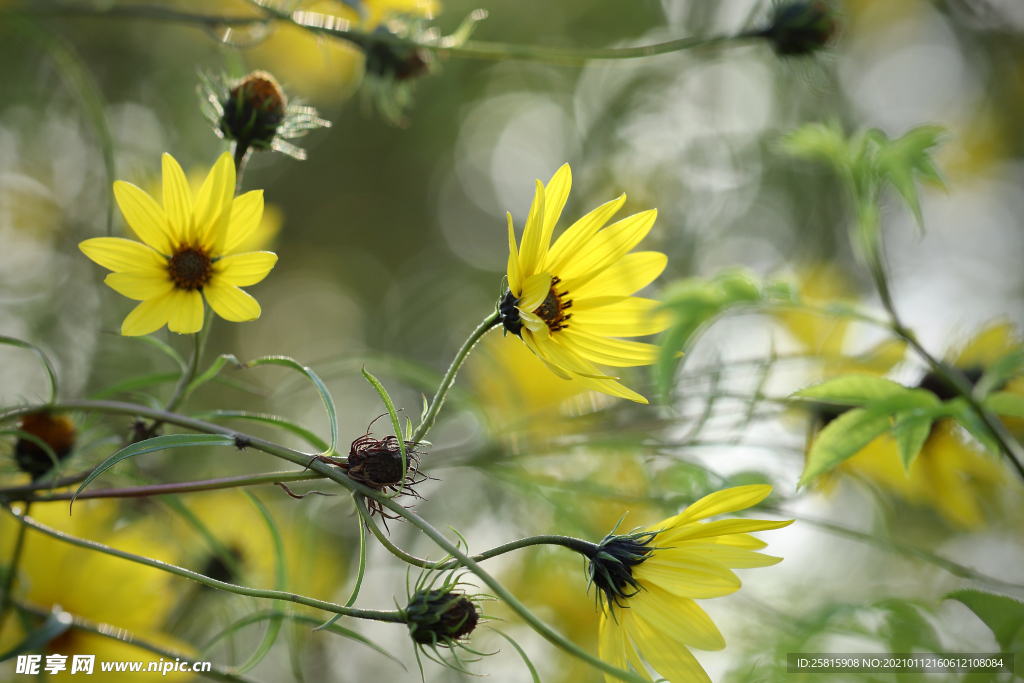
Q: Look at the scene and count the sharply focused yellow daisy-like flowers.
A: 3